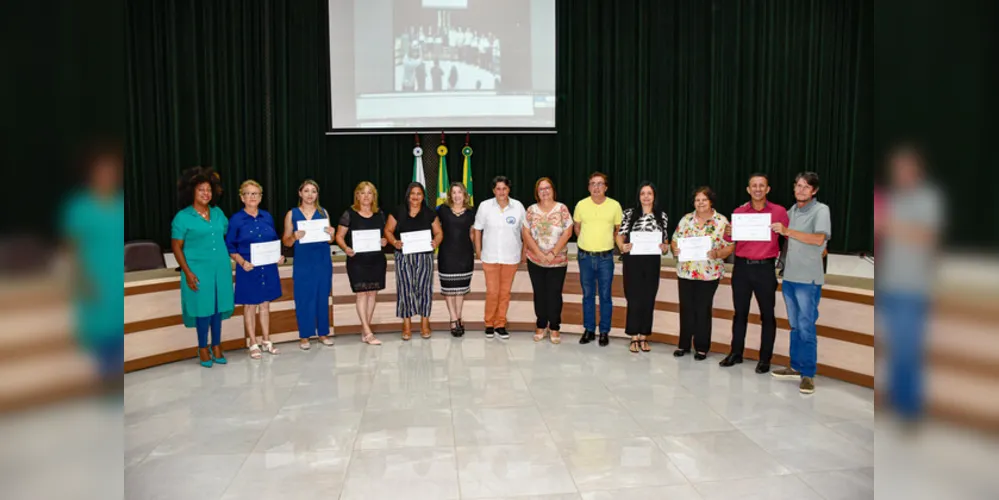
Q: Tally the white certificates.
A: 7